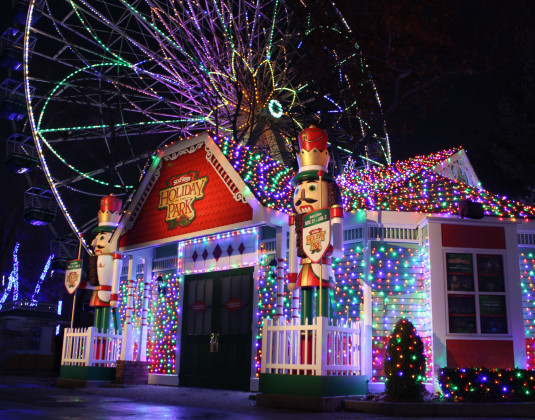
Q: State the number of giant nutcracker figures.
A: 2